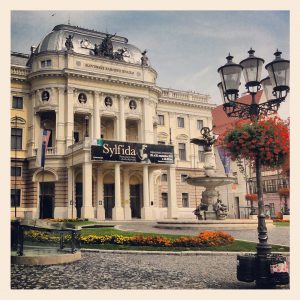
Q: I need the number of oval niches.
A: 4